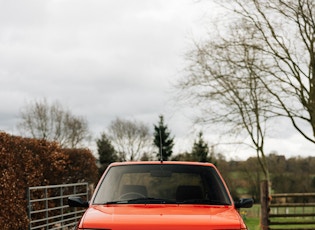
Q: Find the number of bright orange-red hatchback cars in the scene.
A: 1